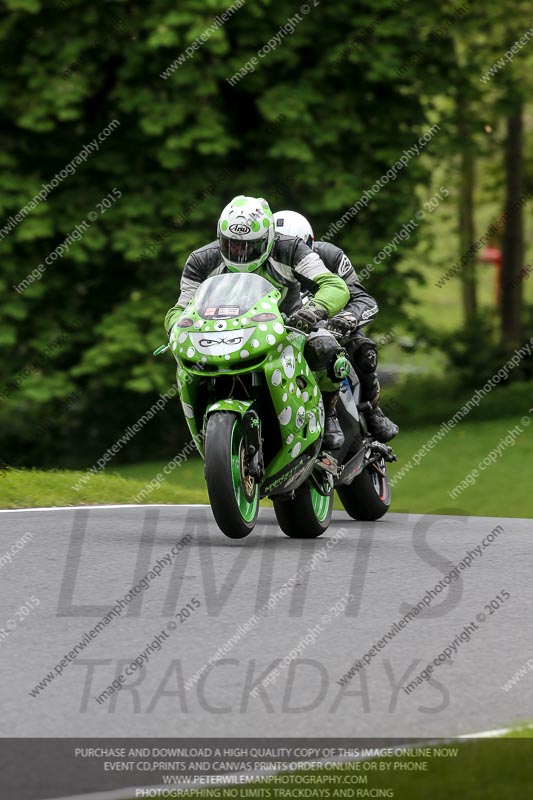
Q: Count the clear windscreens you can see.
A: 1